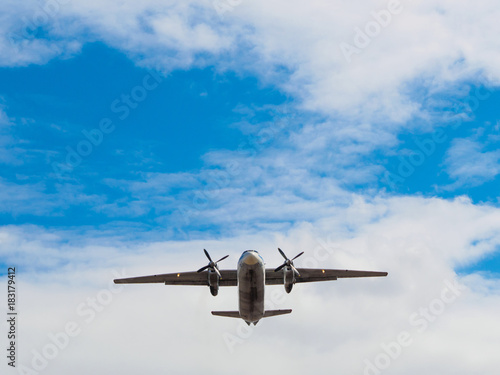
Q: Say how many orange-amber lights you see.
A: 2